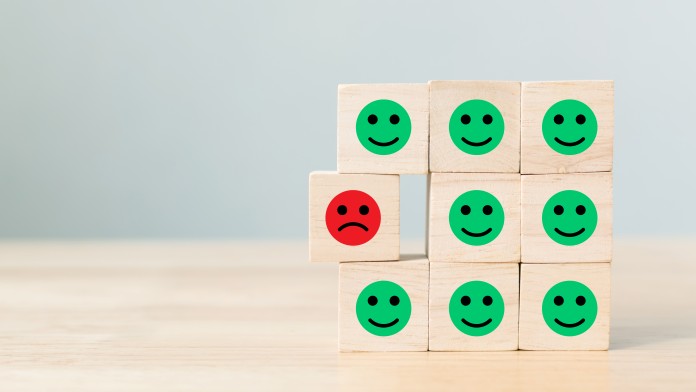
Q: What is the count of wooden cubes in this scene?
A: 9